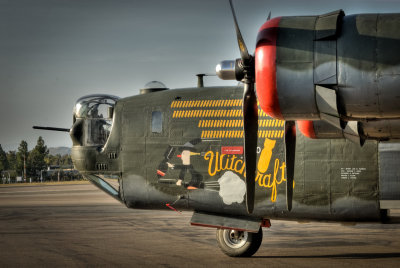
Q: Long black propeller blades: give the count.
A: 3